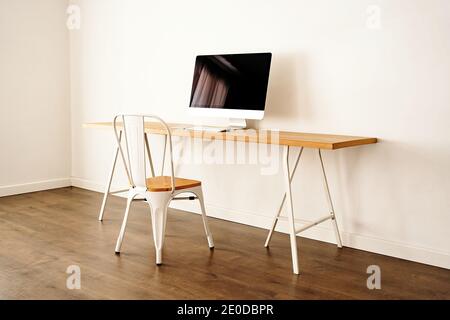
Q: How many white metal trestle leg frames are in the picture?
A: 2